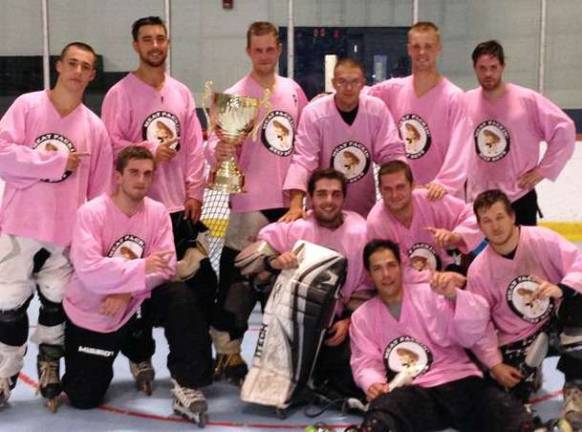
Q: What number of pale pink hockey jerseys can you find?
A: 11